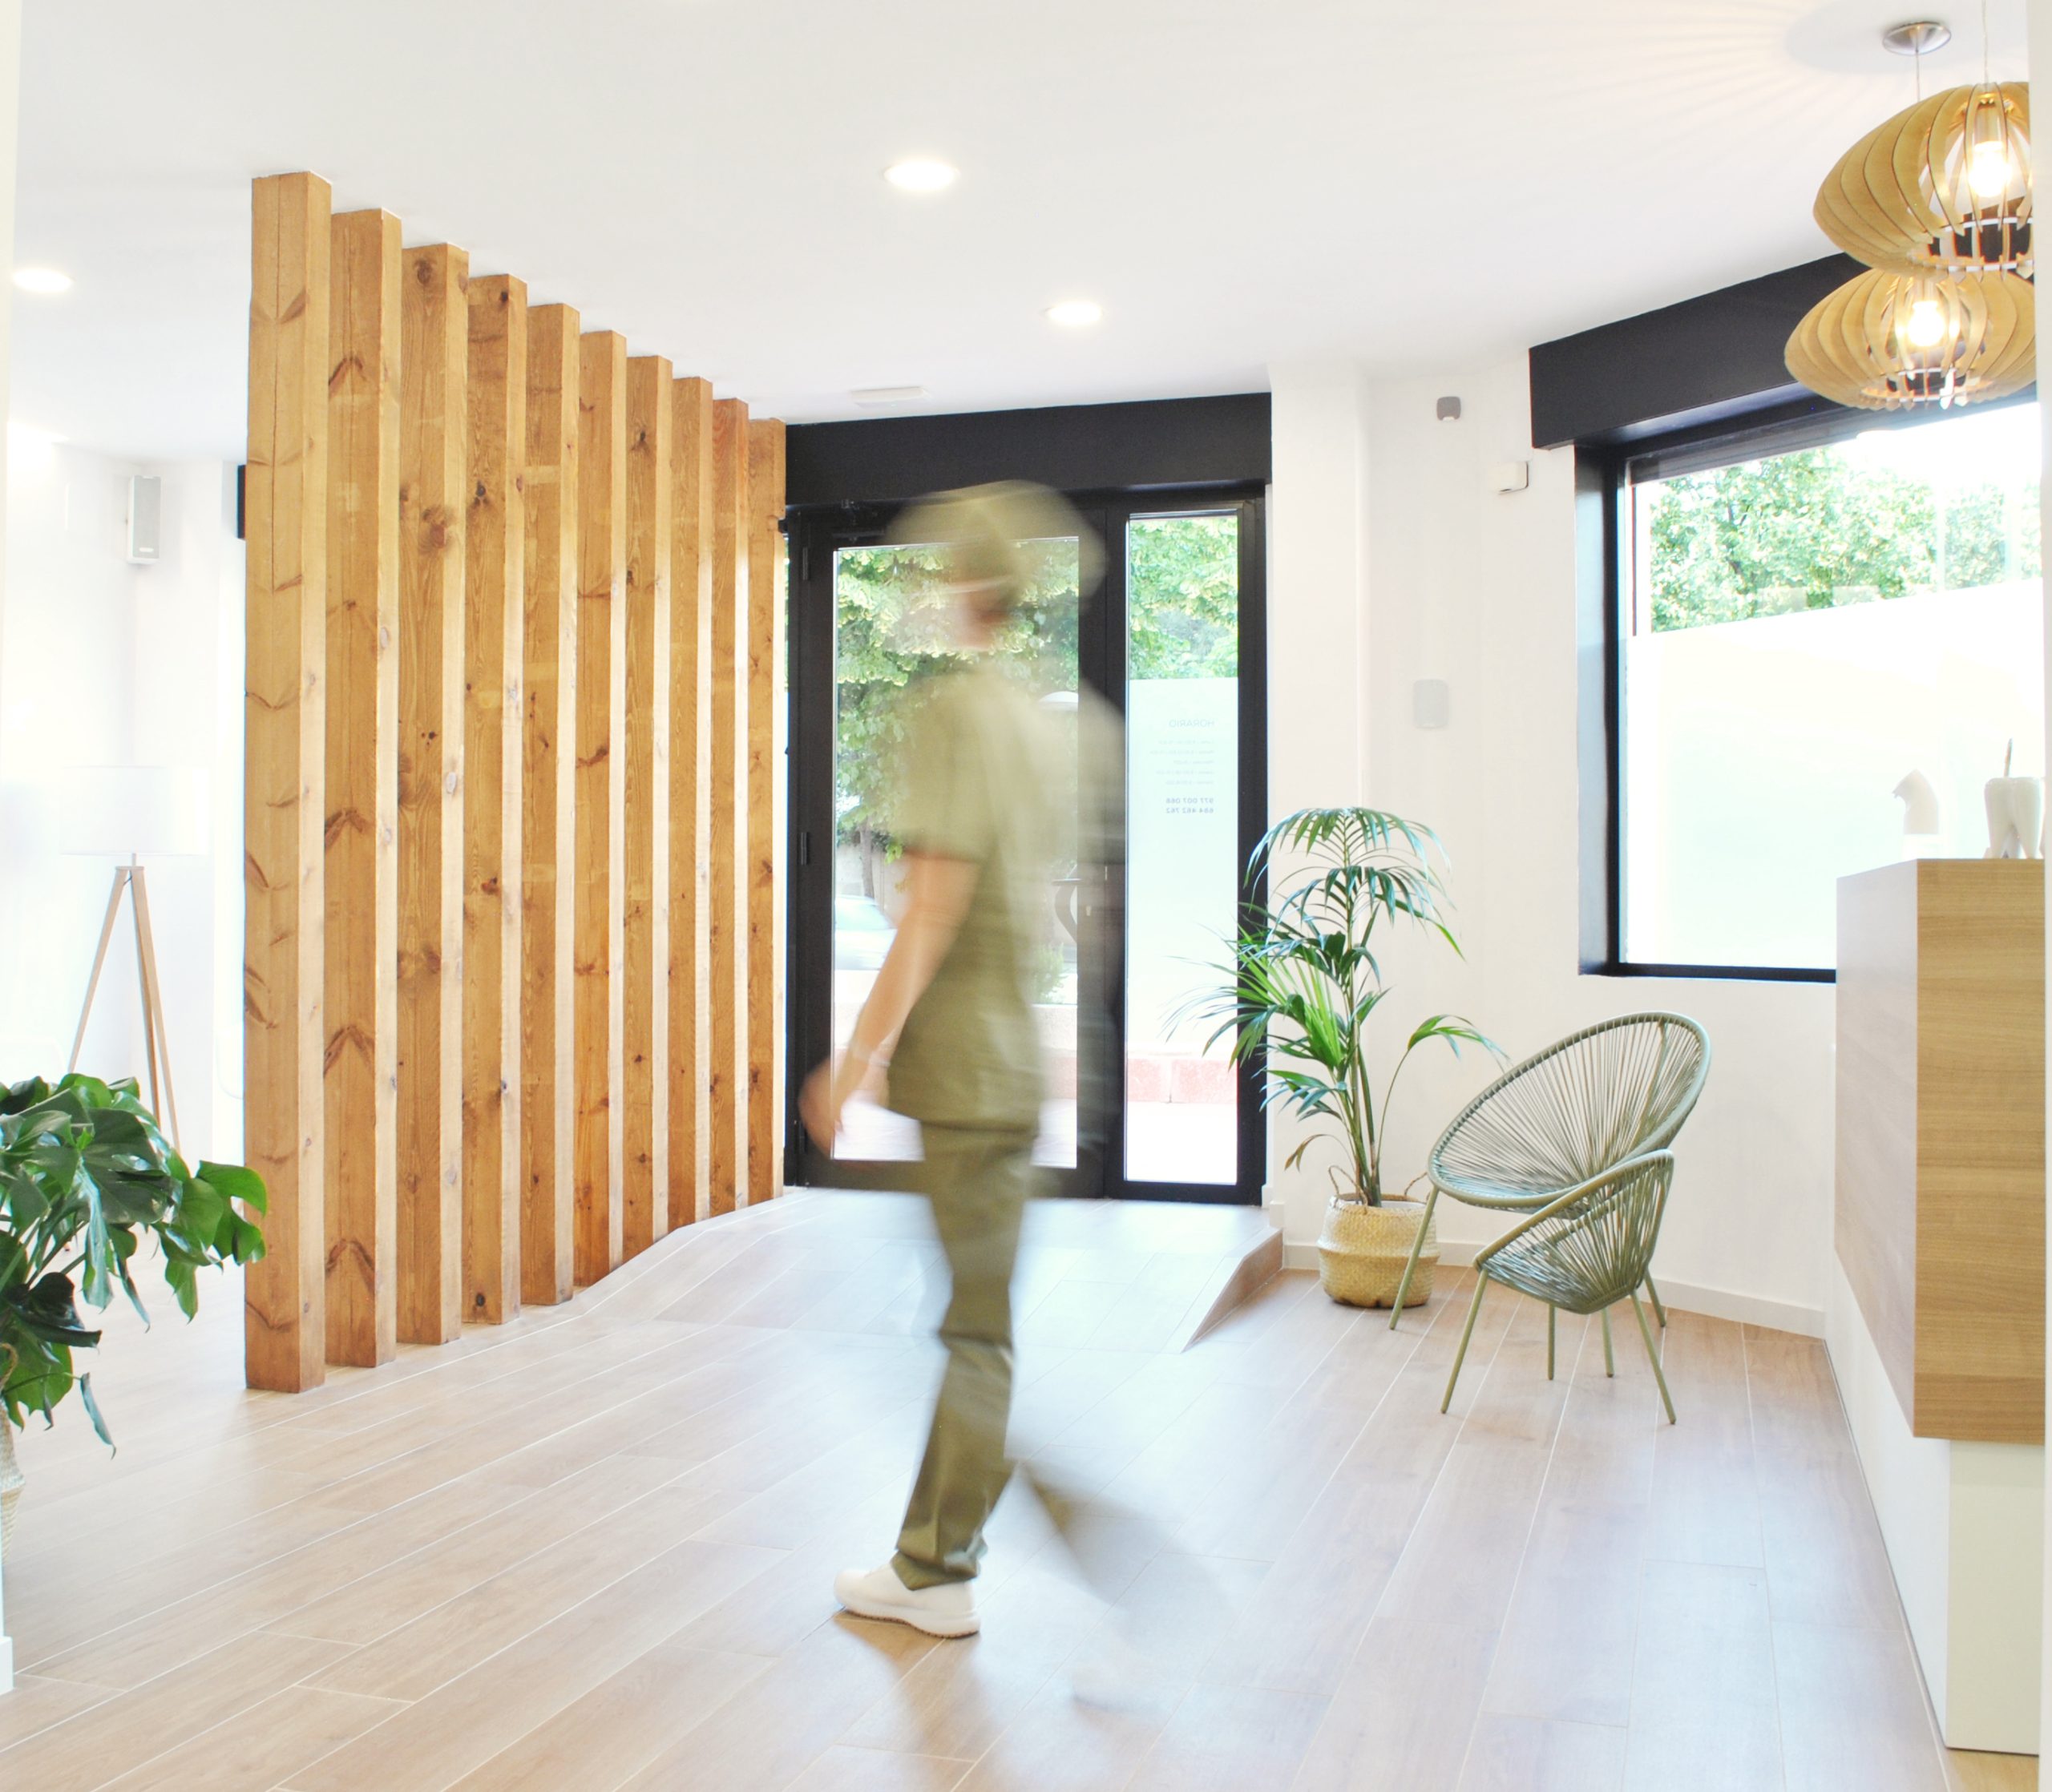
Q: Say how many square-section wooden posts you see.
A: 10